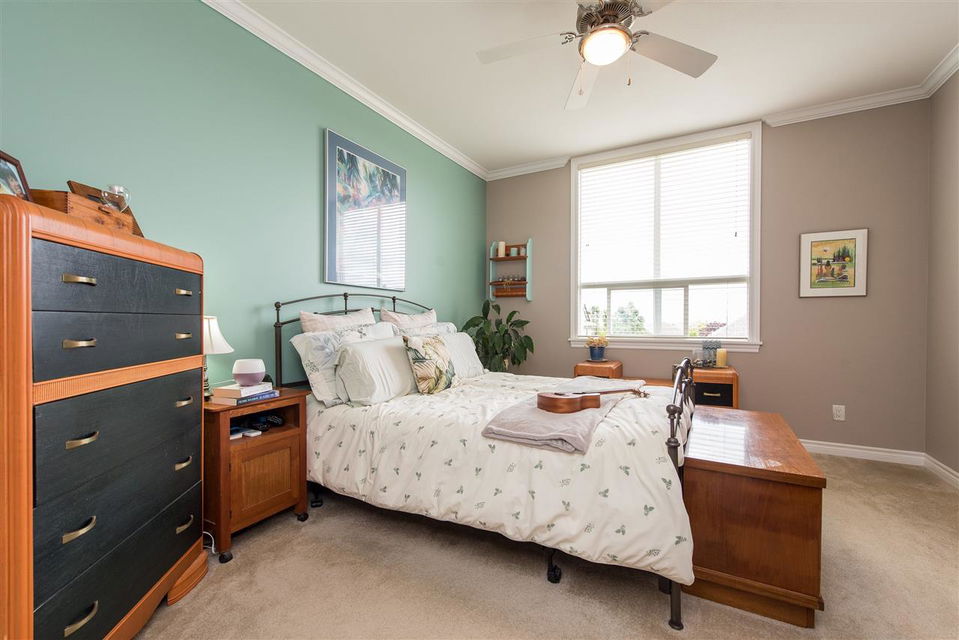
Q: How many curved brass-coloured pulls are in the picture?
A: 11